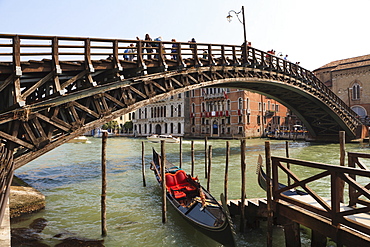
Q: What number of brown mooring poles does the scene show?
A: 12